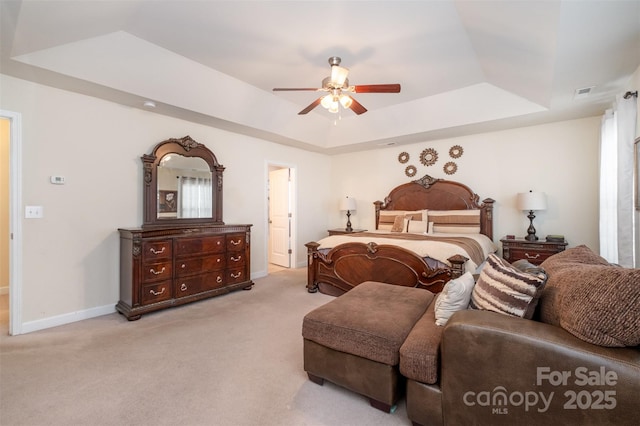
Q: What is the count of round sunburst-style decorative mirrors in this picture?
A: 5